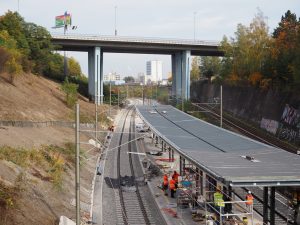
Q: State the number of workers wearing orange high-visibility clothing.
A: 4